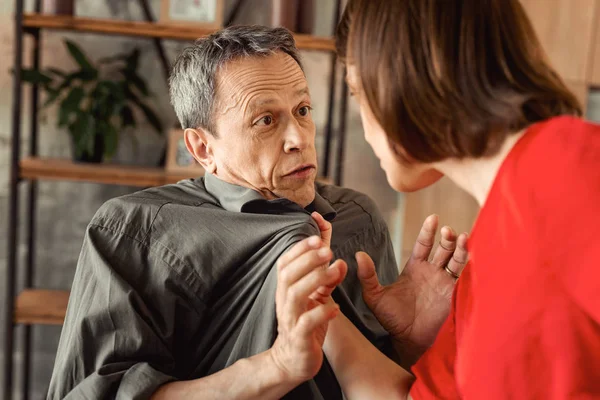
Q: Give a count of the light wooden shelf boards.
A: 3